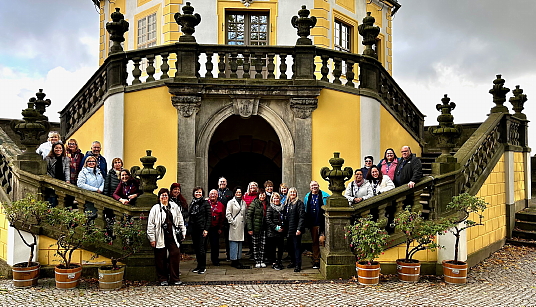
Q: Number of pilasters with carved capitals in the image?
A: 2